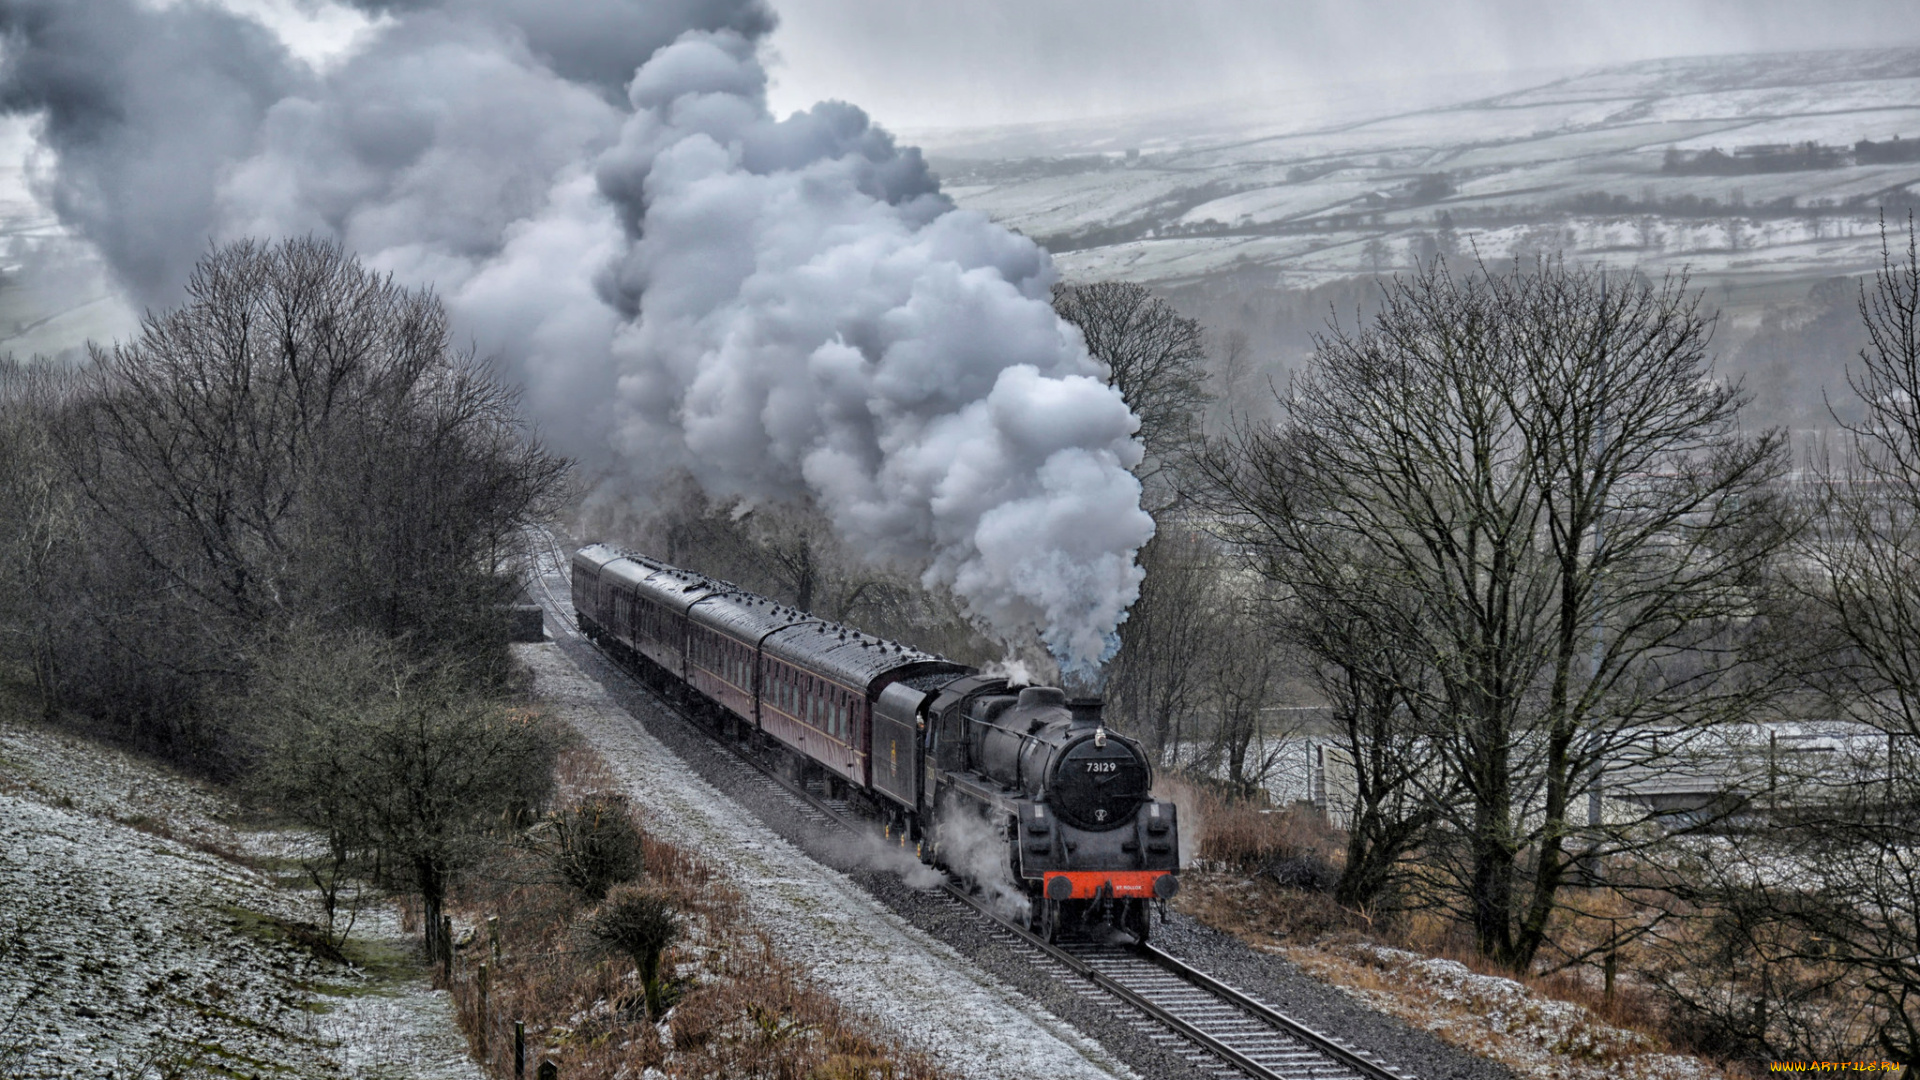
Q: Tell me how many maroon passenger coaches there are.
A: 5